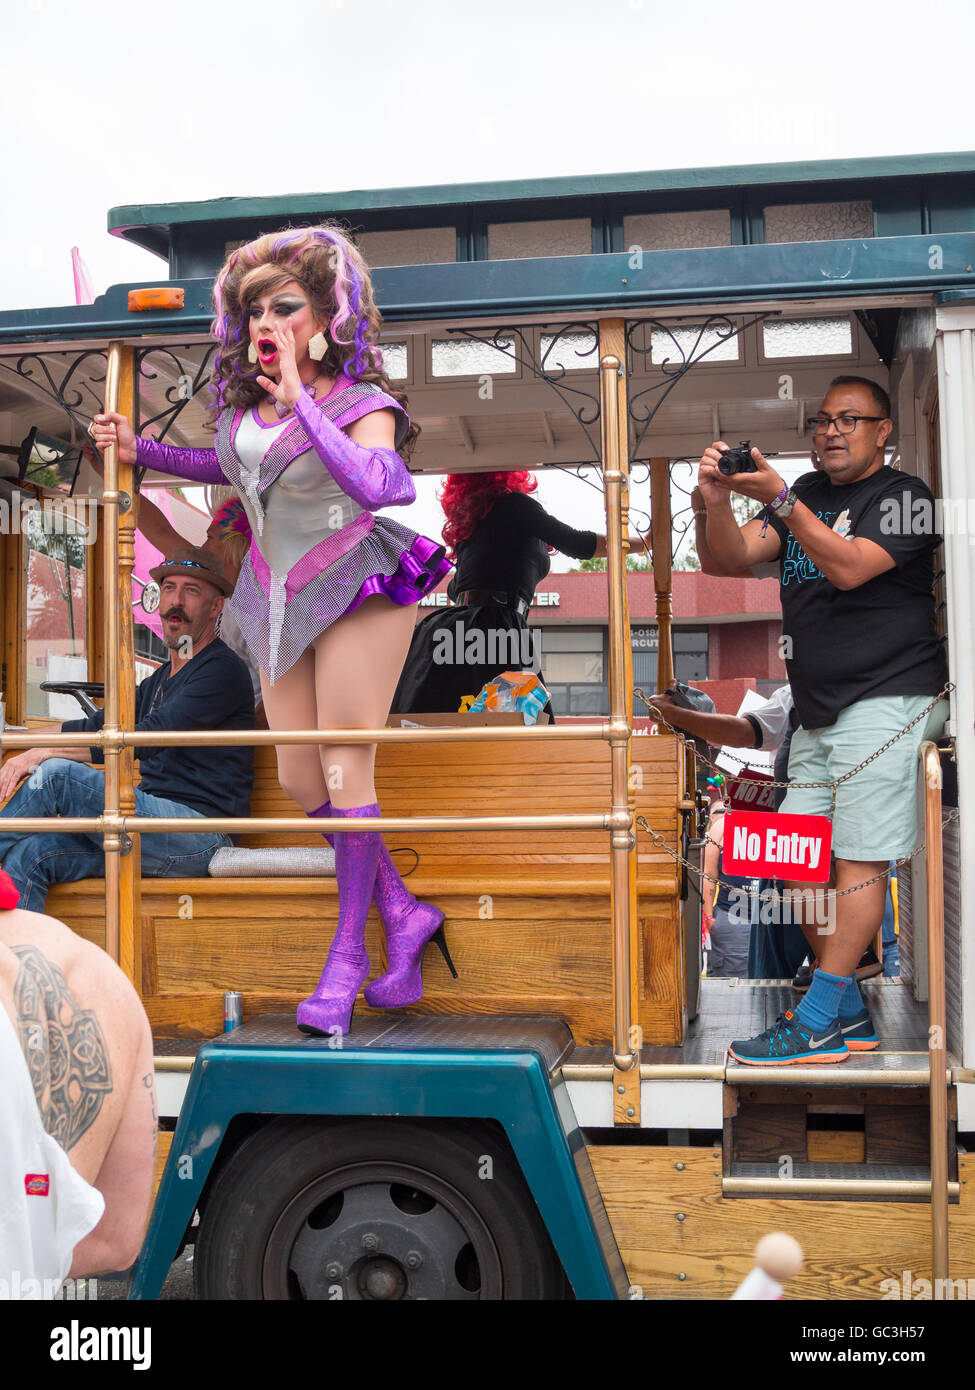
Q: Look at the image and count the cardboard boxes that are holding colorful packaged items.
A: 1